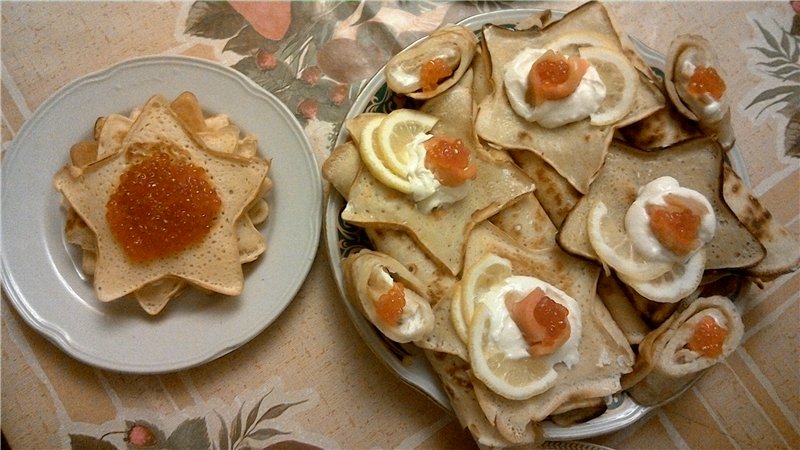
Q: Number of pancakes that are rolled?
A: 4